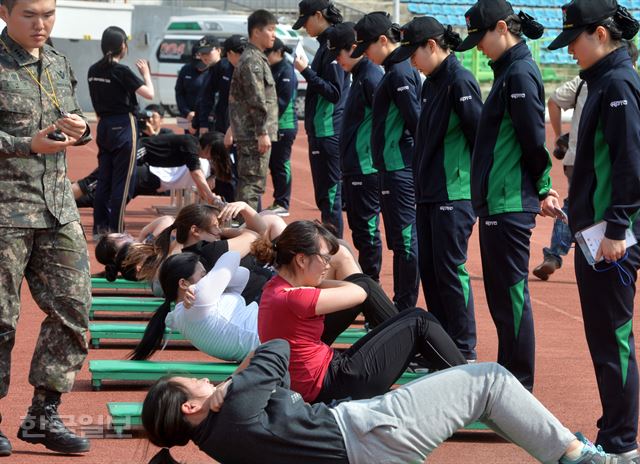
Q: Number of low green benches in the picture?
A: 5